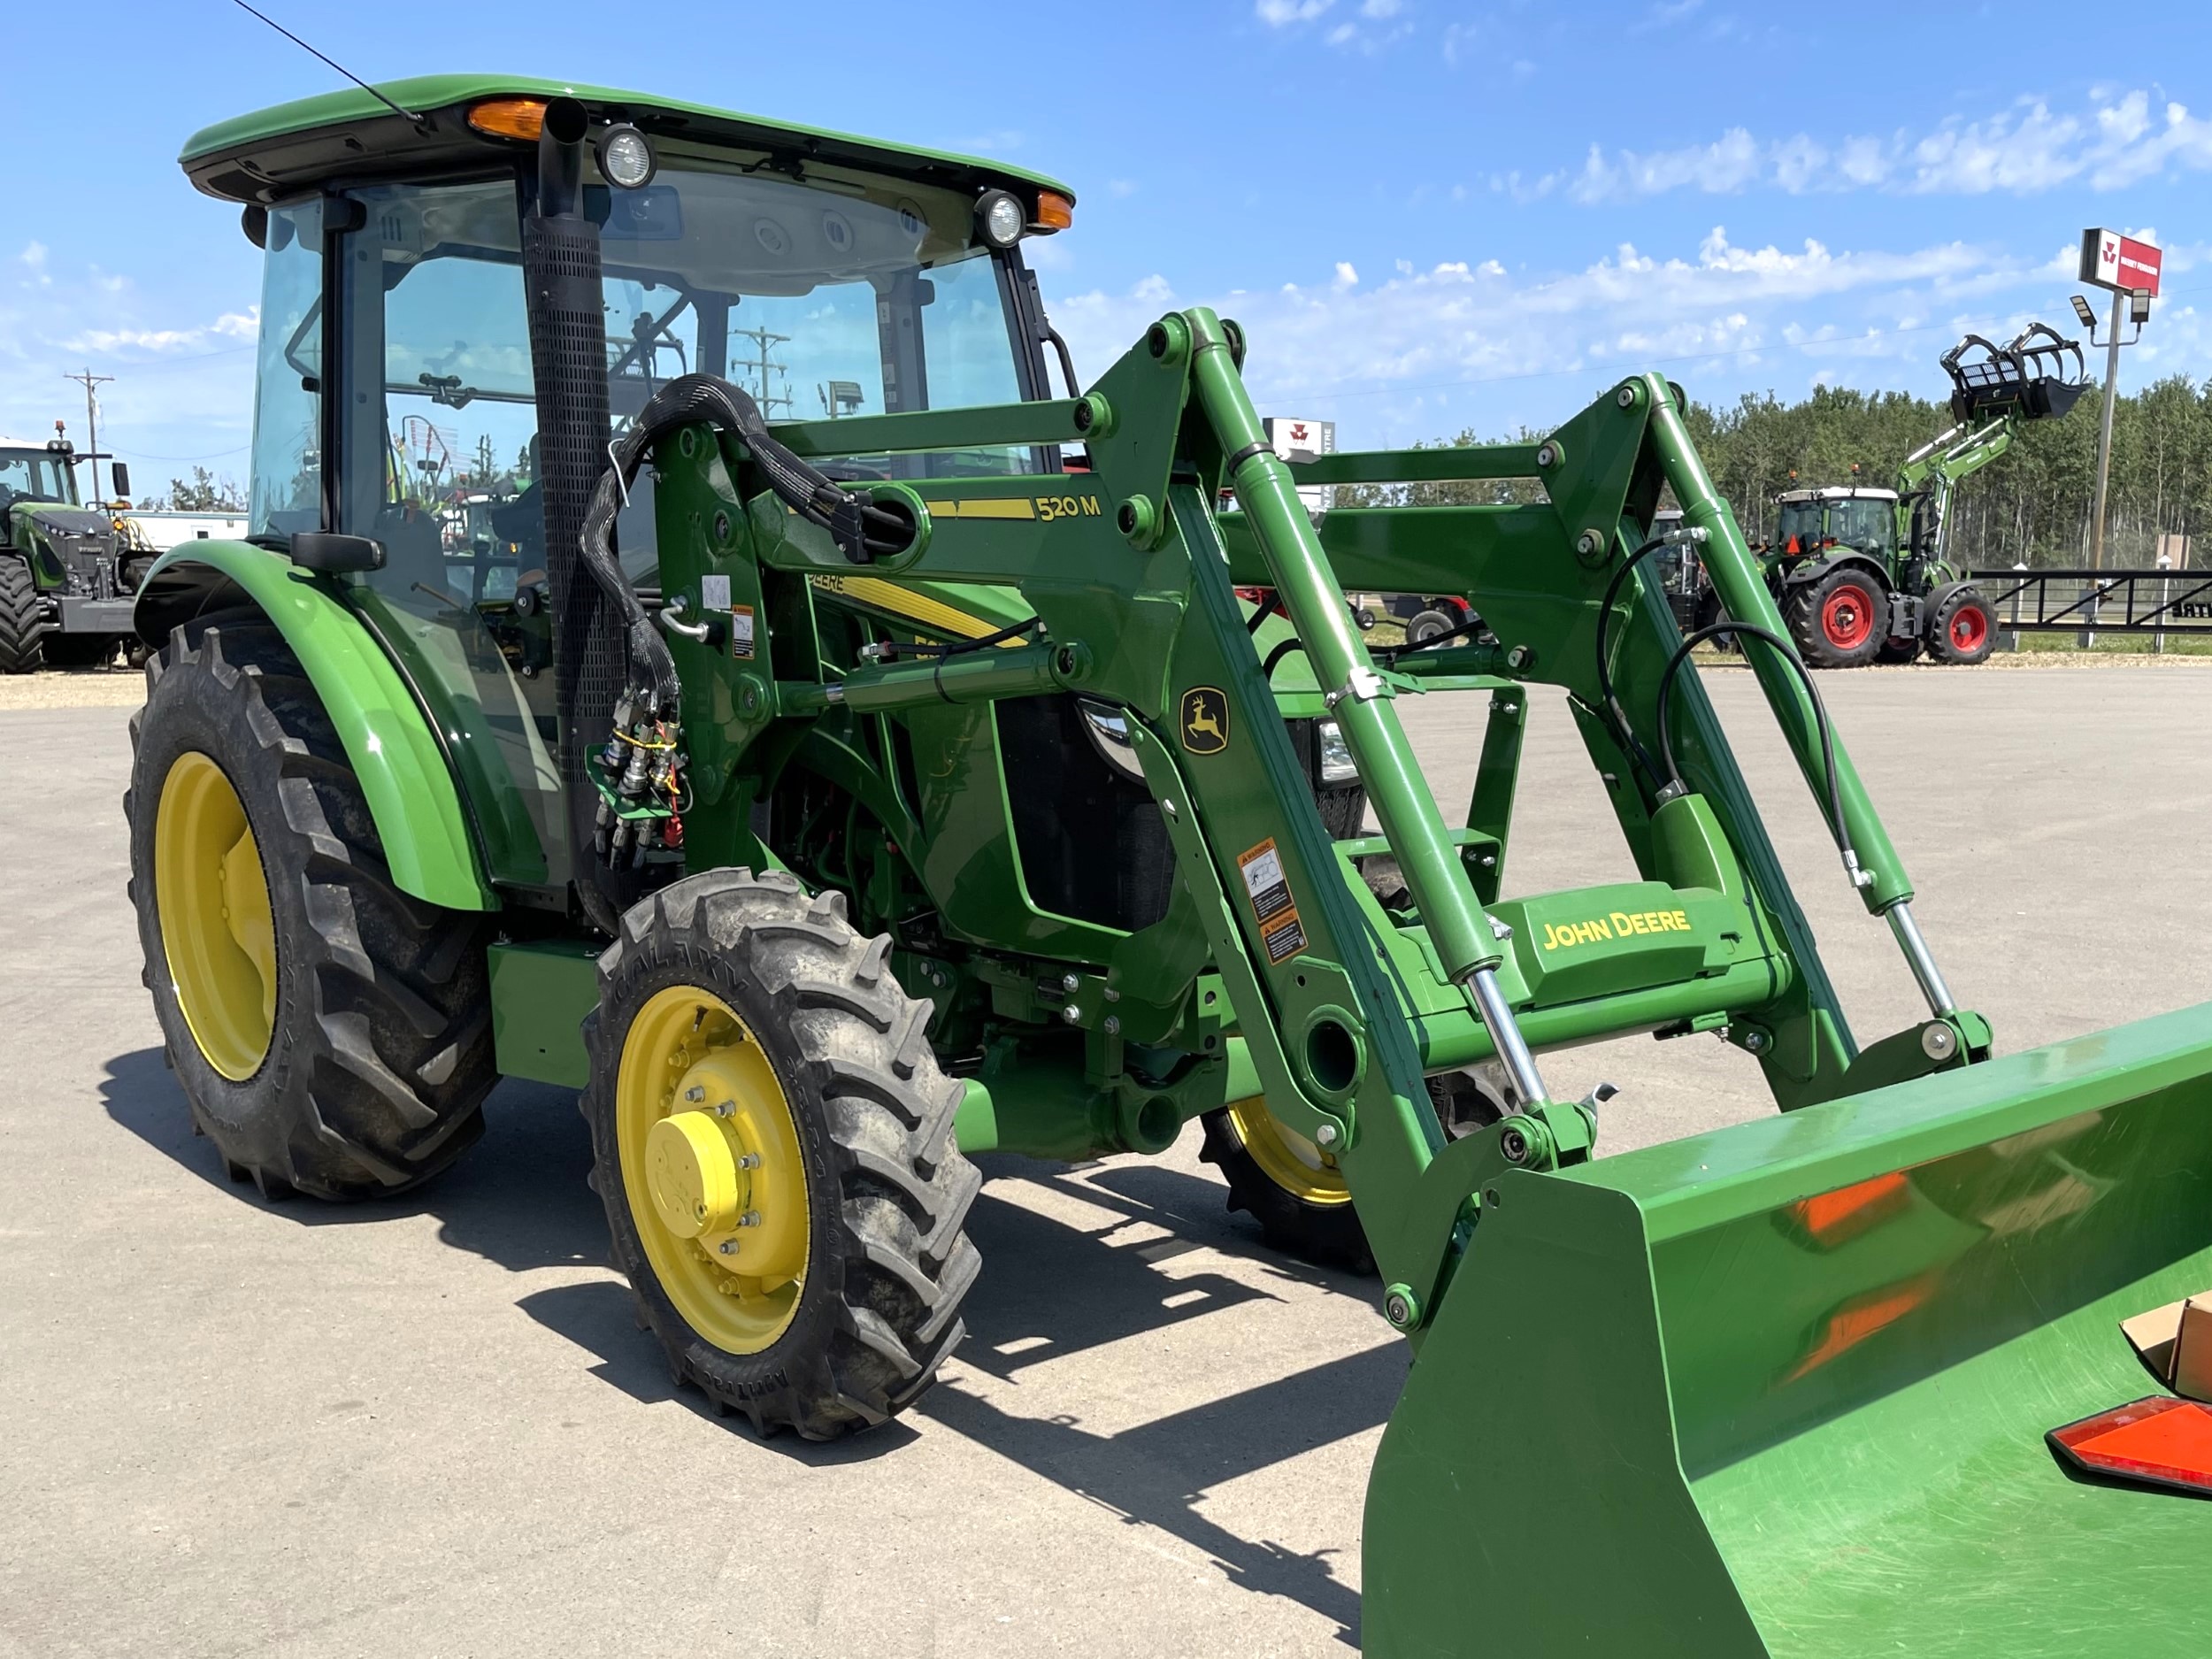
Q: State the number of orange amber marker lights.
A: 2